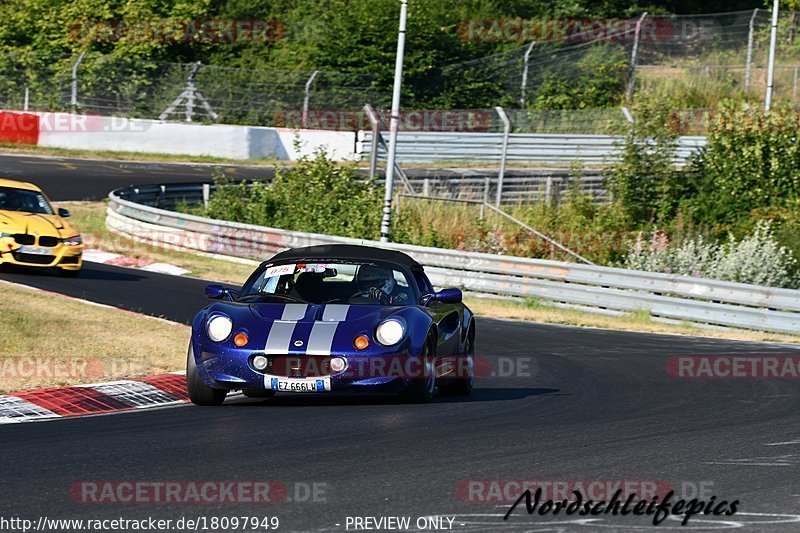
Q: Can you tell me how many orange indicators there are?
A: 2